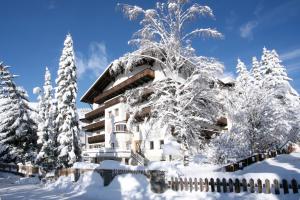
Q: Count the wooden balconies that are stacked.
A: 4